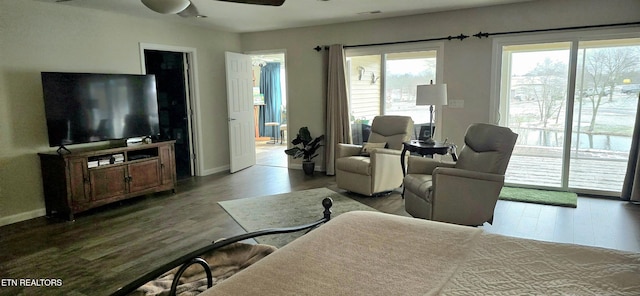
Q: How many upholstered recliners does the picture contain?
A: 2